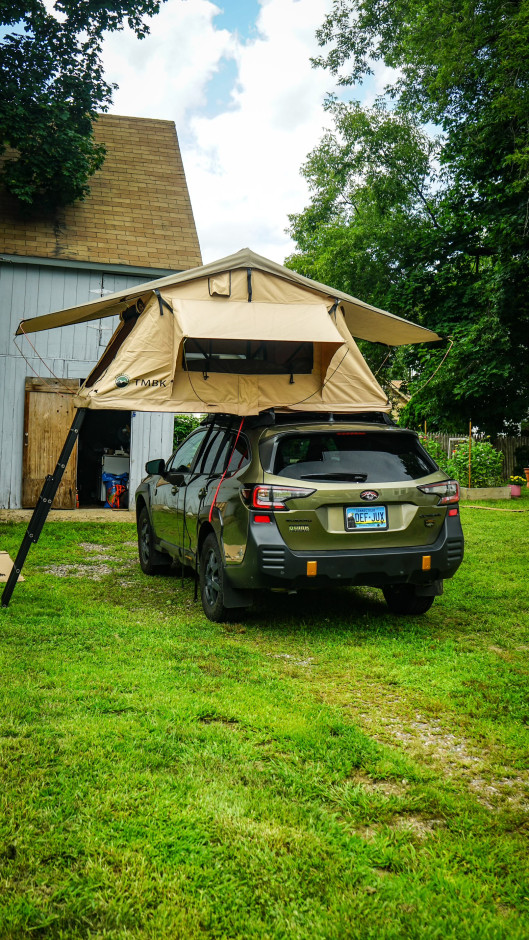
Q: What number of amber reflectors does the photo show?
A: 2